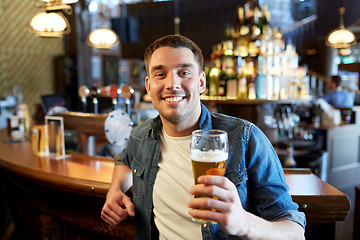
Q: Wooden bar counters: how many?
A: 1